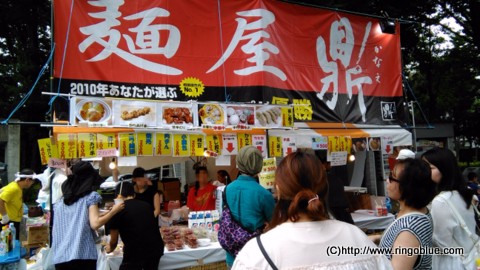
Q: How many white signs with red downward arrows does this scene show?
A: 4